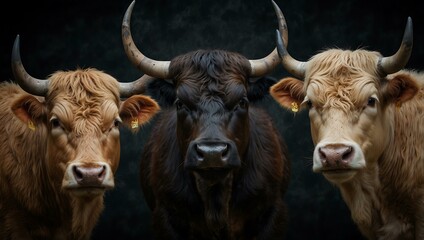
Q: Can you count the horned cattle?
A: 3